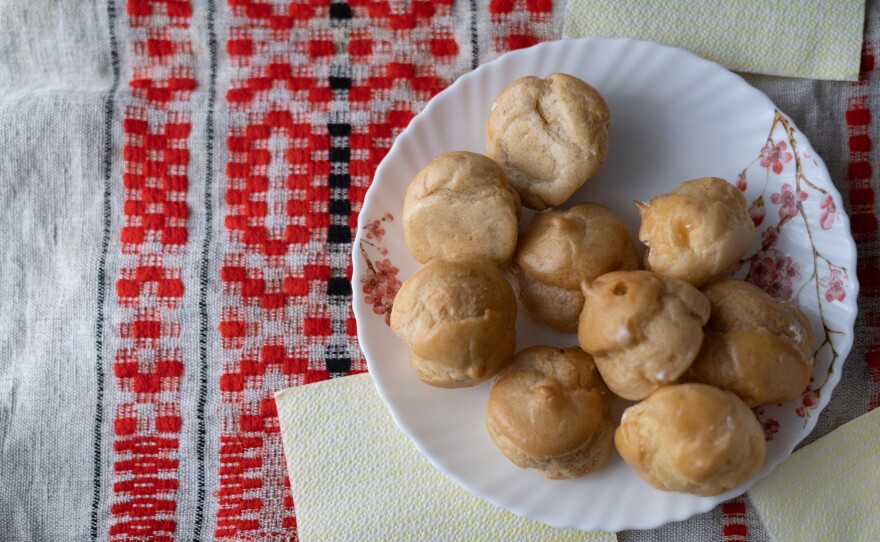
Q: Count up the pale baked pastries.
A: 9